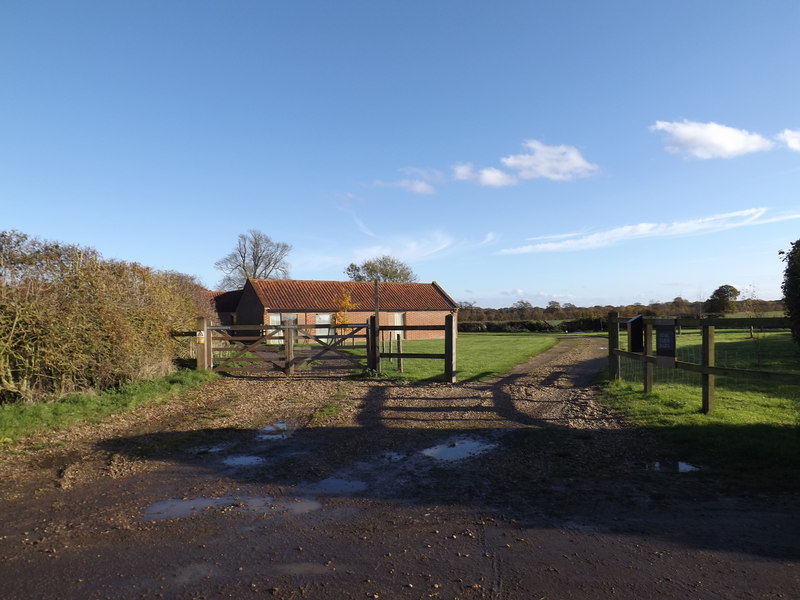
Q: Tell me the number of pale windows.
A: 3